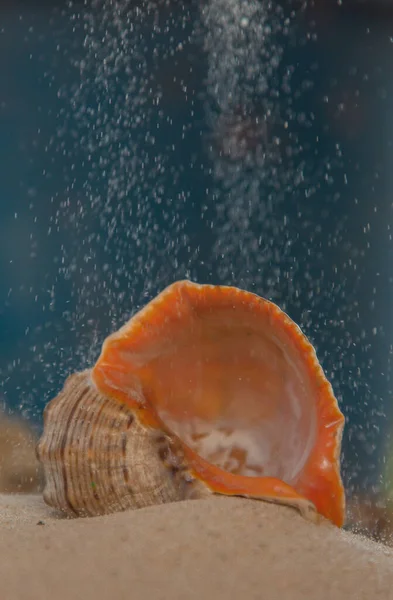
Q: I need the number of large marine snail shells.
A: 1